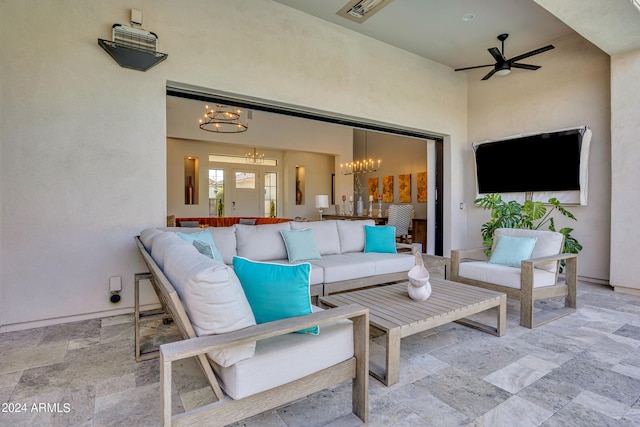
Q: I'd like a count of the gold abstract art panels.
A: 4